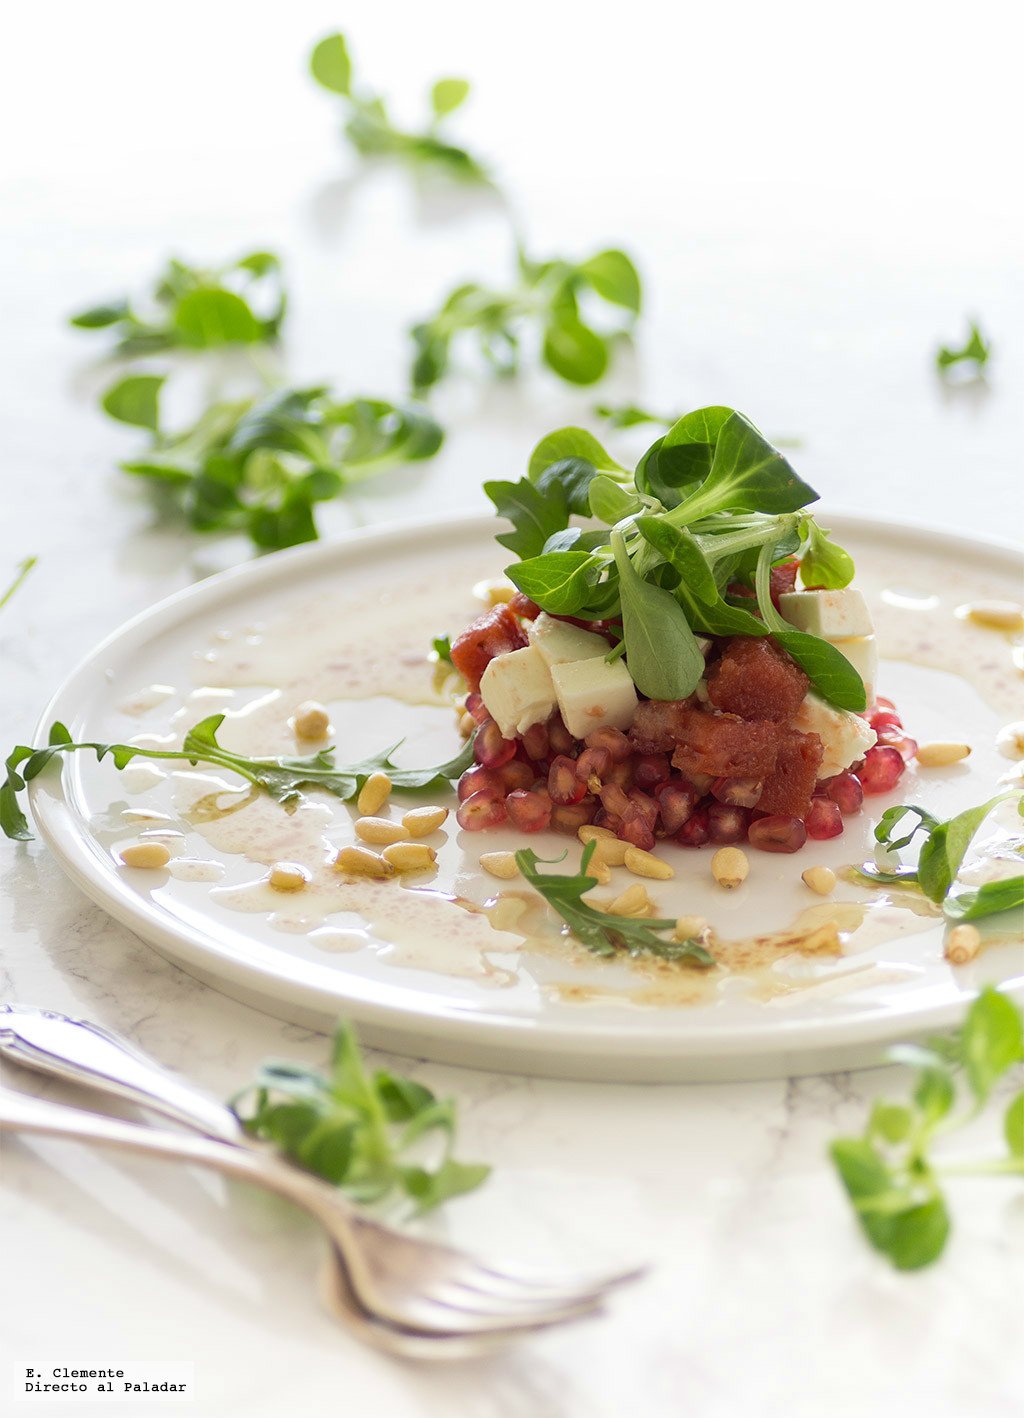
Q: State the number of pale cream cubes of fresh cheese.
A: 6